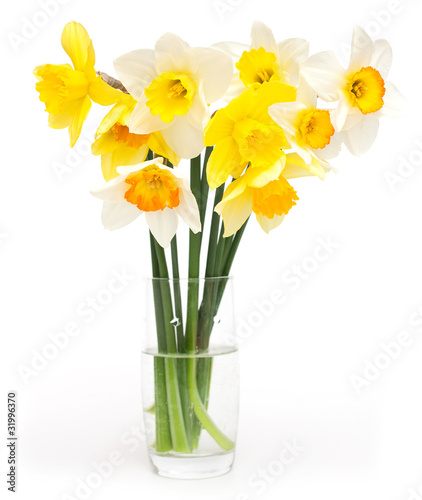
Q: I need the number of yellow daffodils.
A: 4